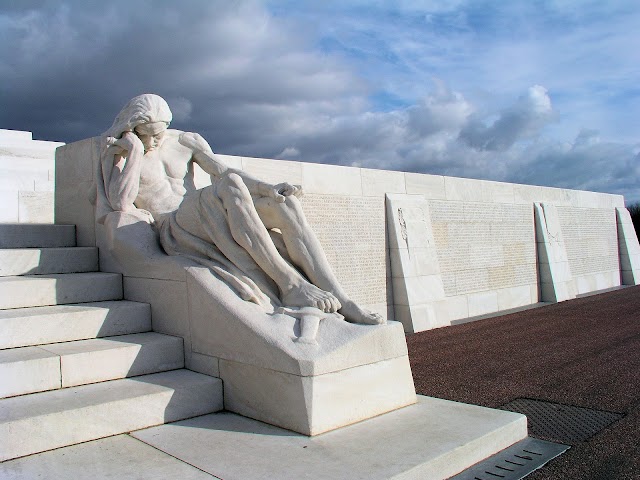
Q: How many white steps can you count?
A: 6